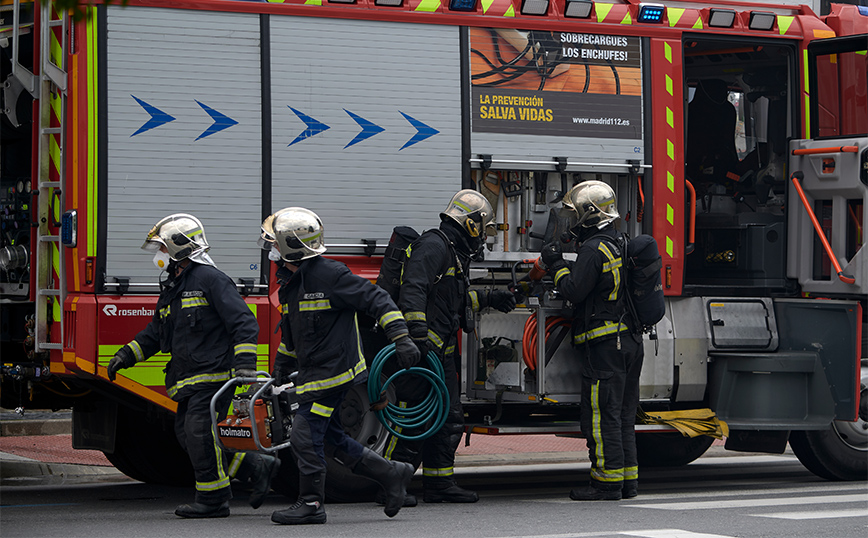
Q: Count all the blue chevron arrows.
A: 5